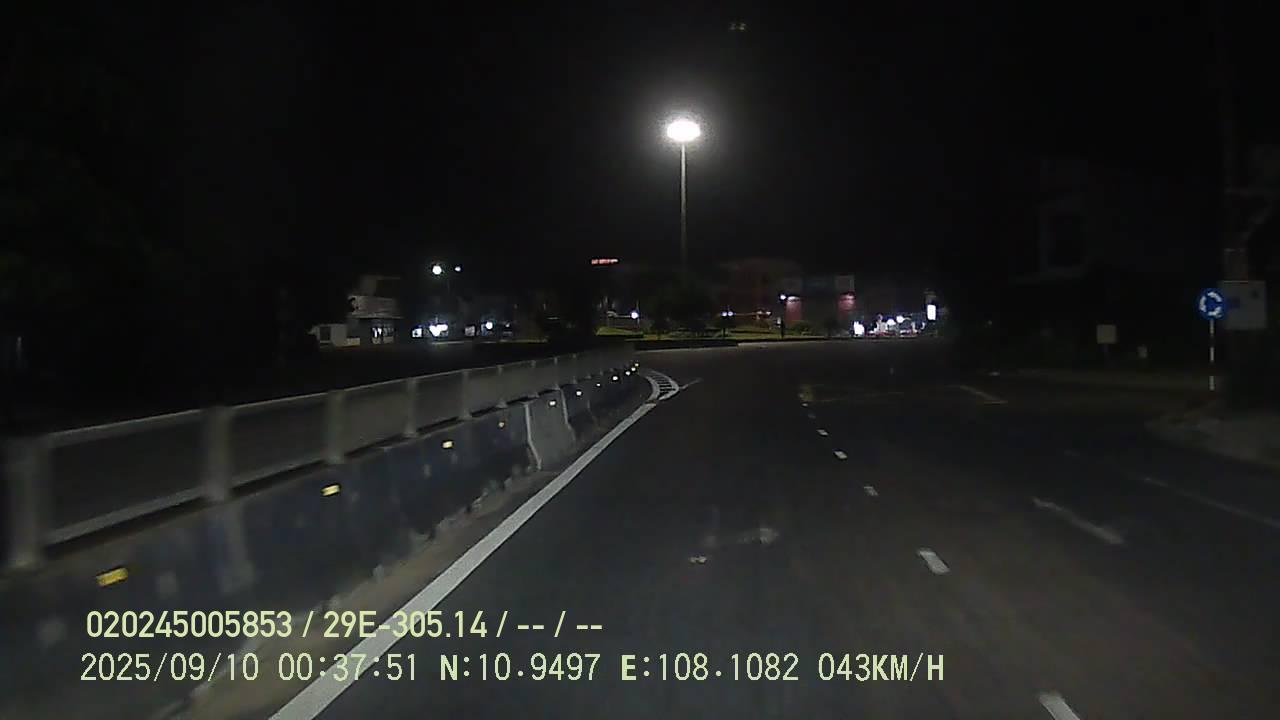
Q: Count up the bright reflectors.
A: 11